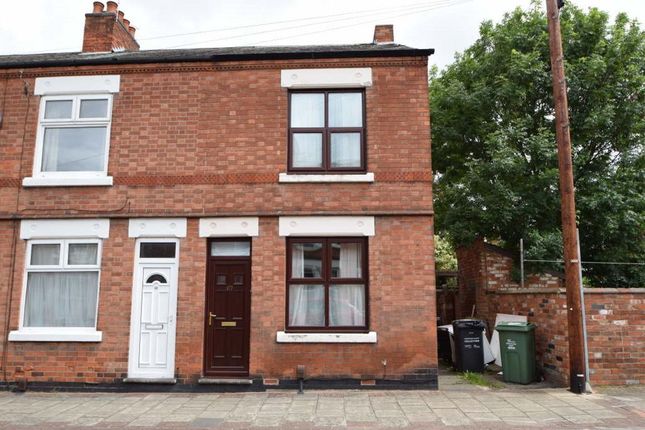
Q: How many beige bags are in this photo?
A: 0